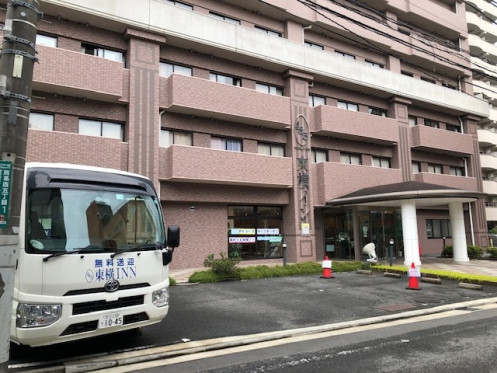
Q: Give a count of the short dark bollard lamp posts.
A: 3